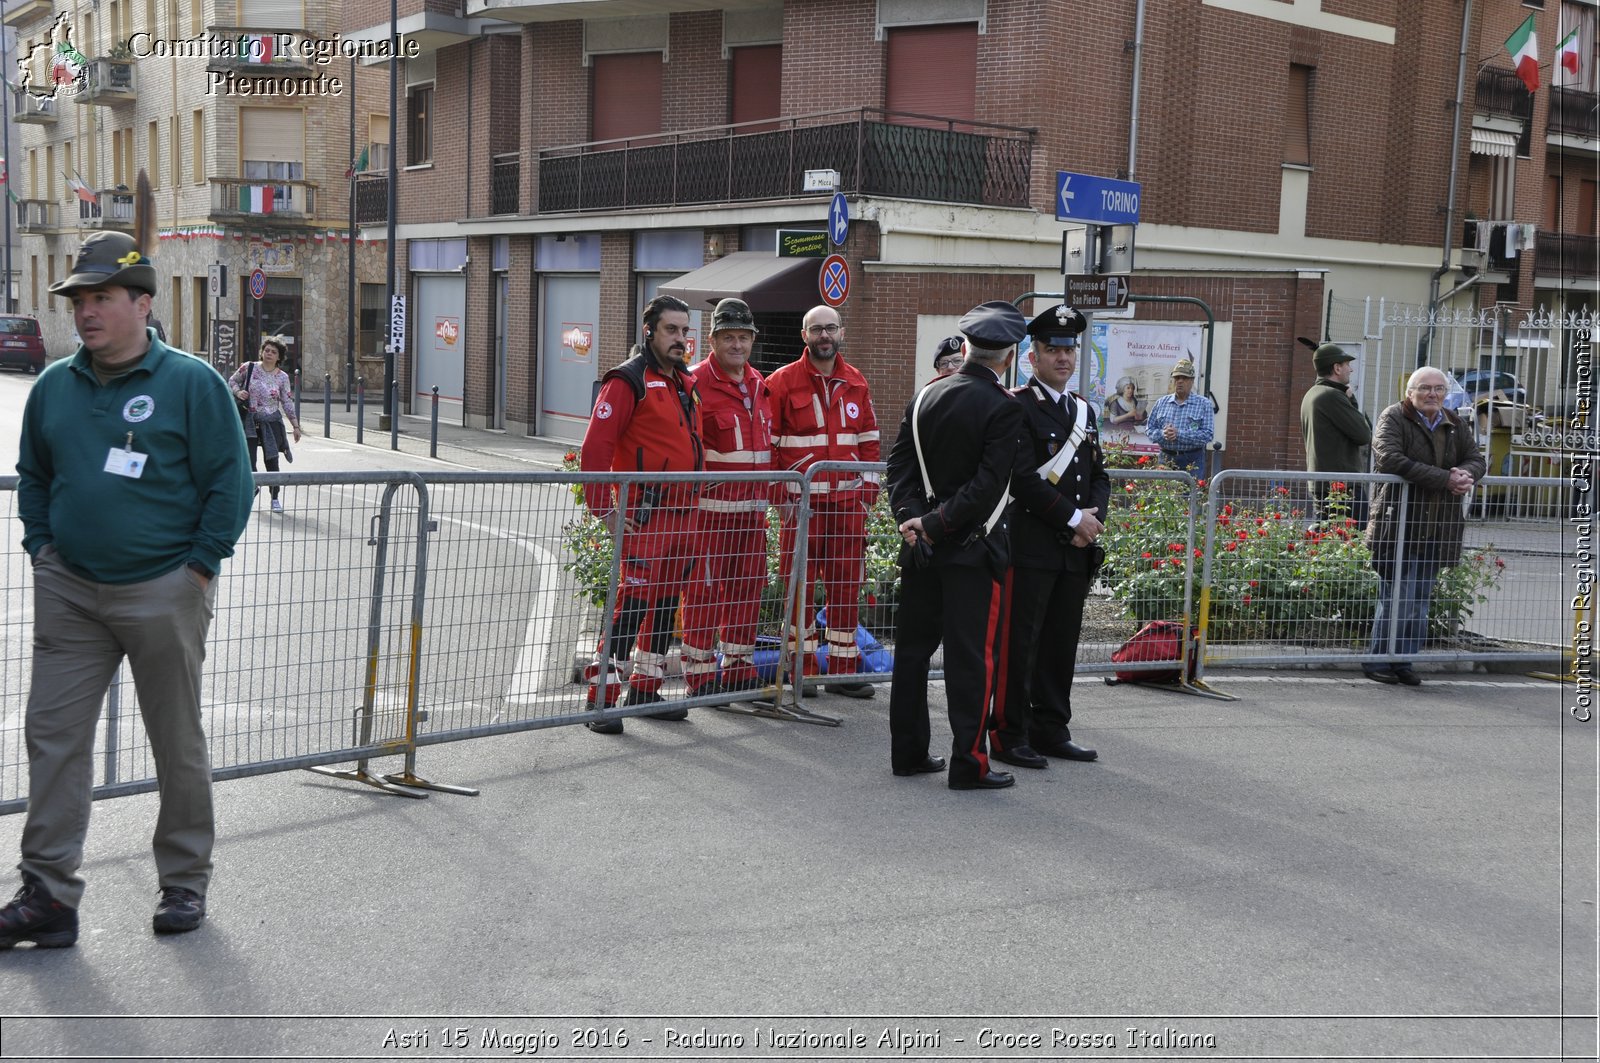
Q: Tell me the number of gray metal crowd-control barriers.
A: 4